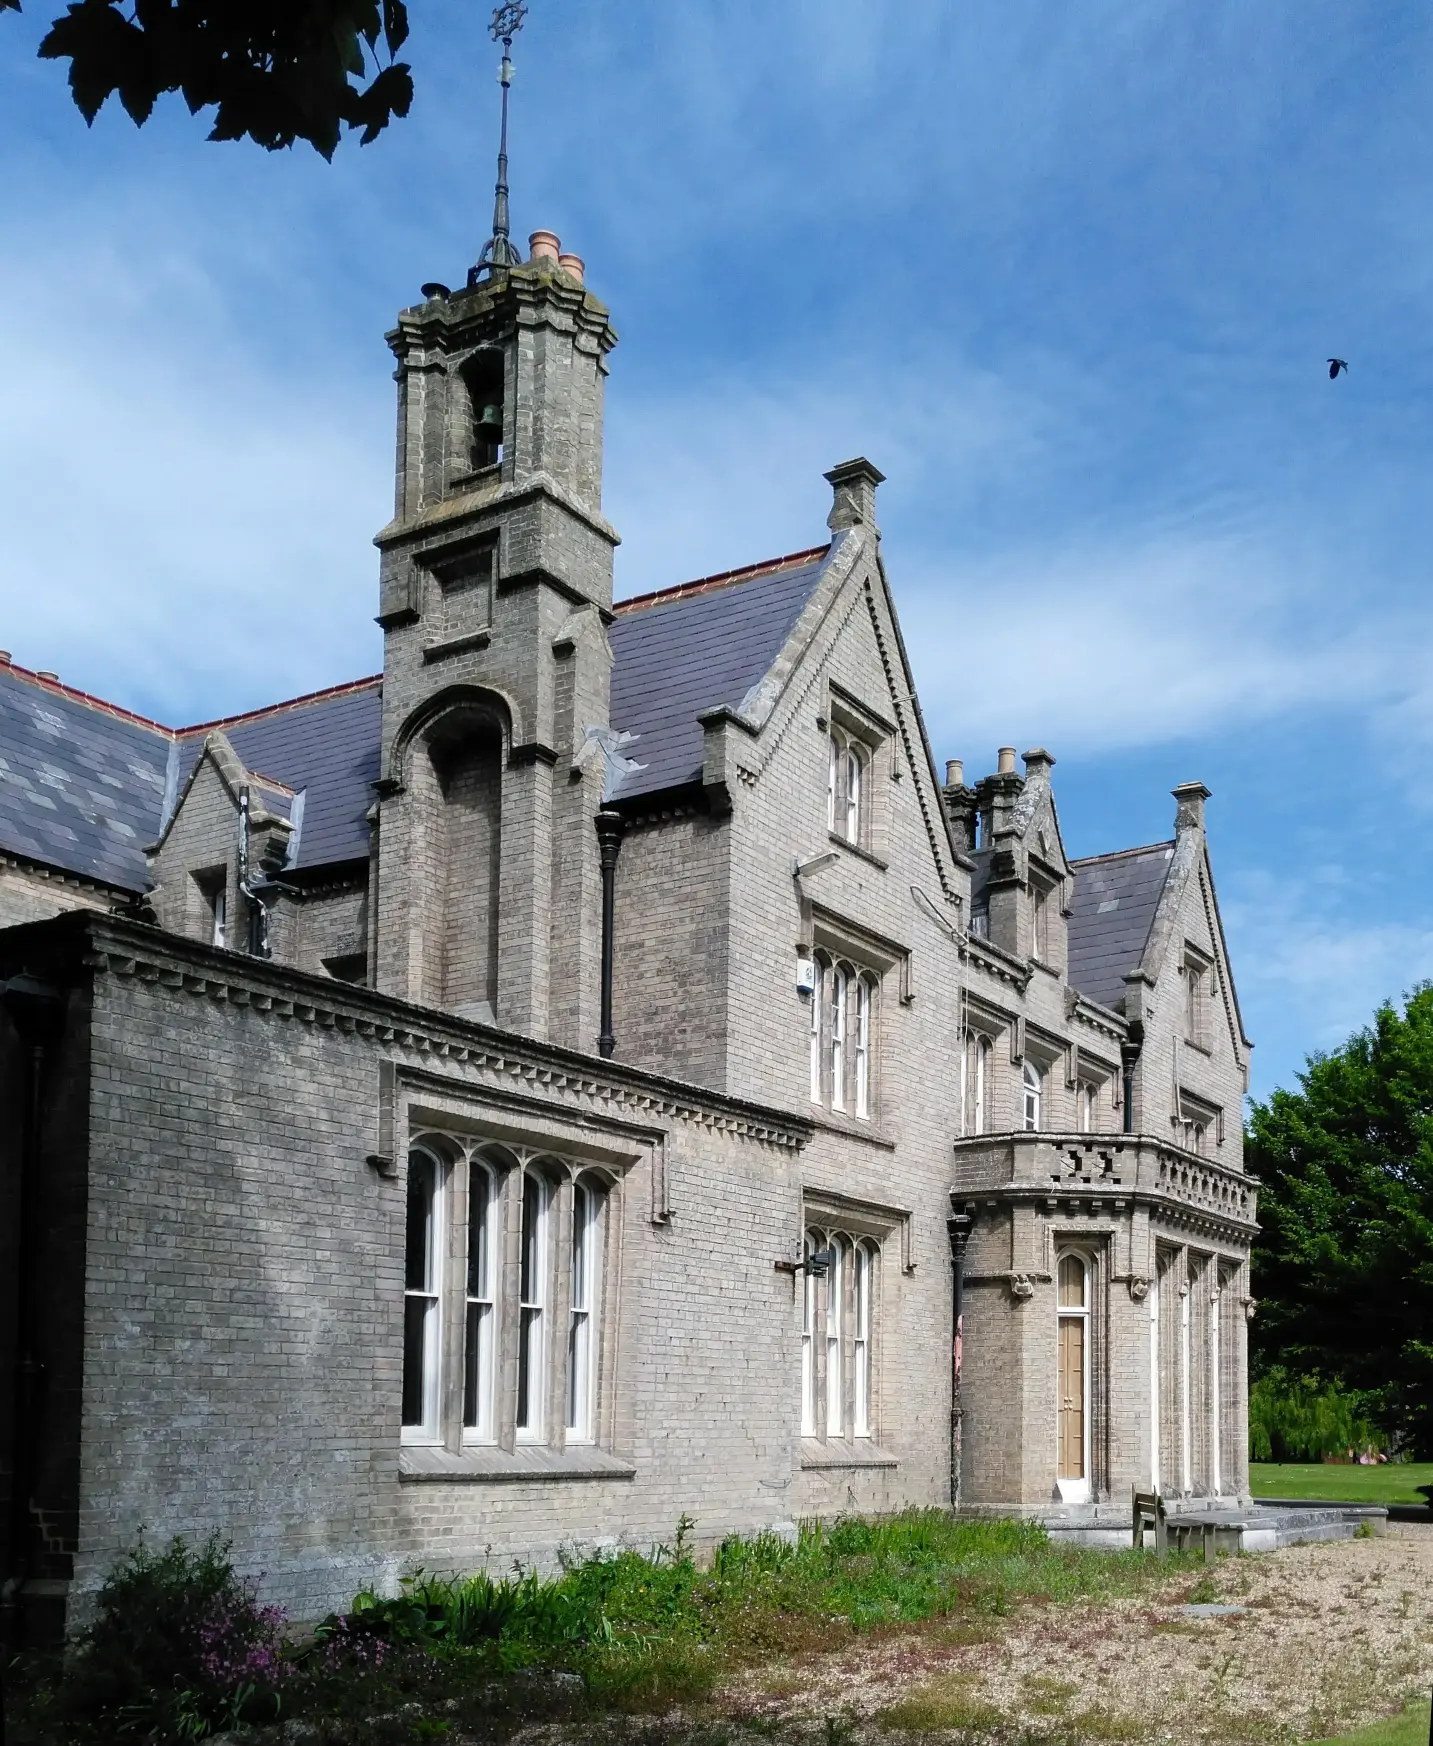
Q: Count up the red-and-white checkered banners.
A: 0